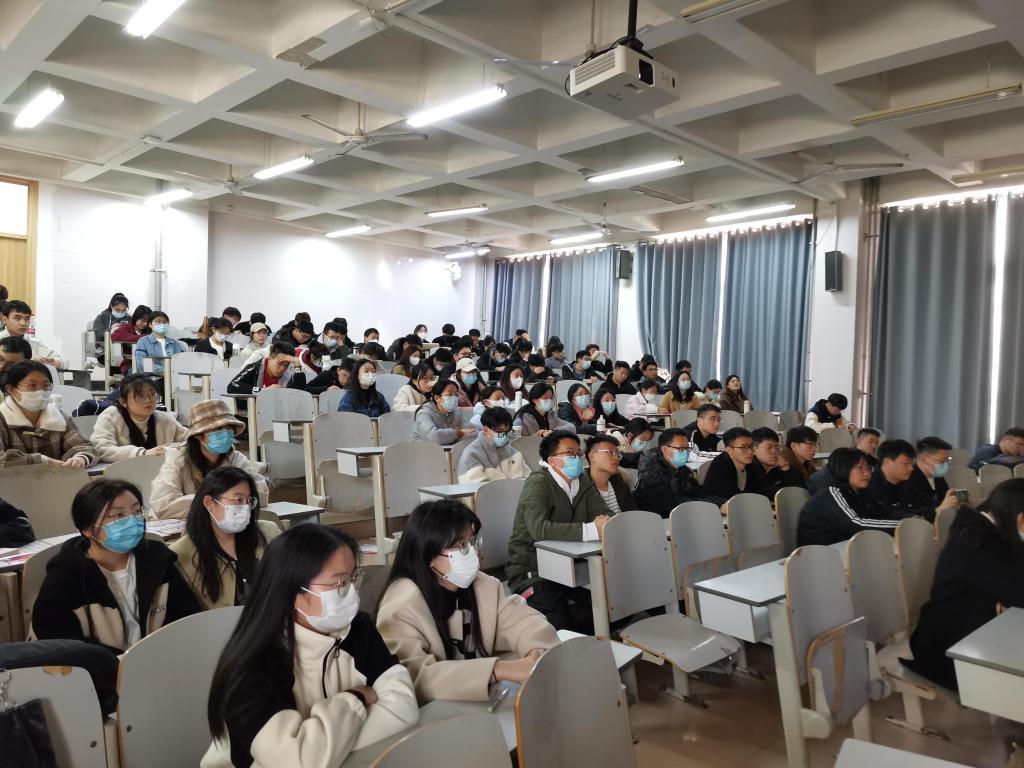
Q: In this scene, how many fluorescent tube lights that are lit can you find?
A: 11